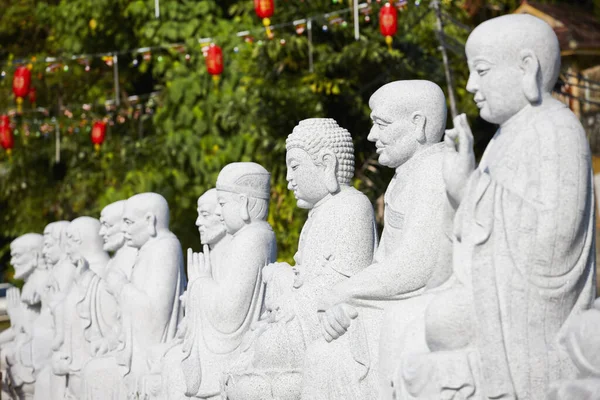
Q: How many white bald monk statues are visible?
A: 8